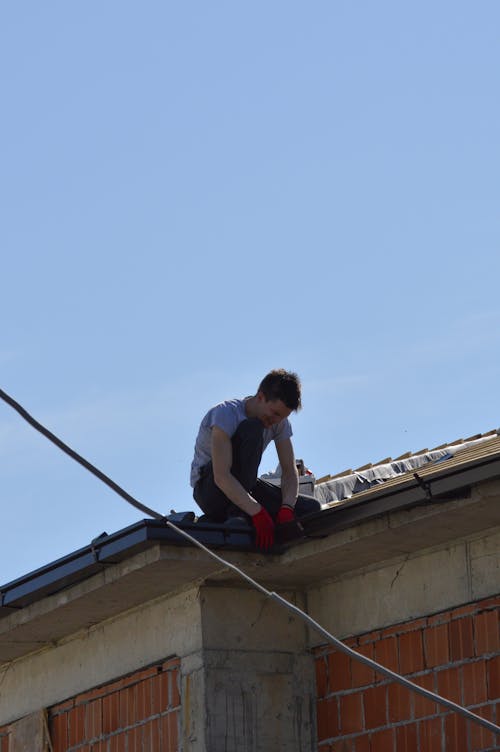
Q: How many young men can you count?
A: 1